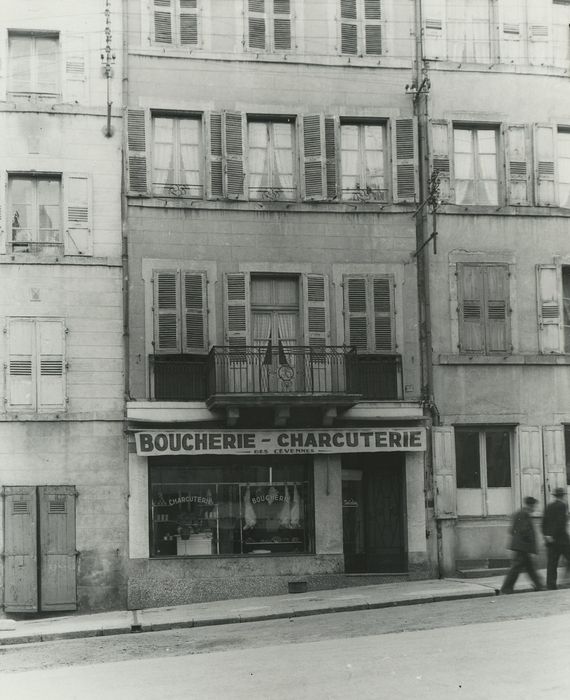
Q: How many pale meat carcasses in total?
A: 3